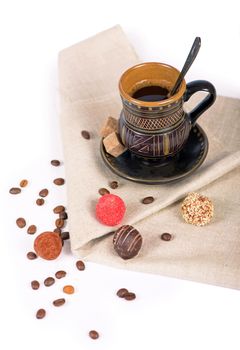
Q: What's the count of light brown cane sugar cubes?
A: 2